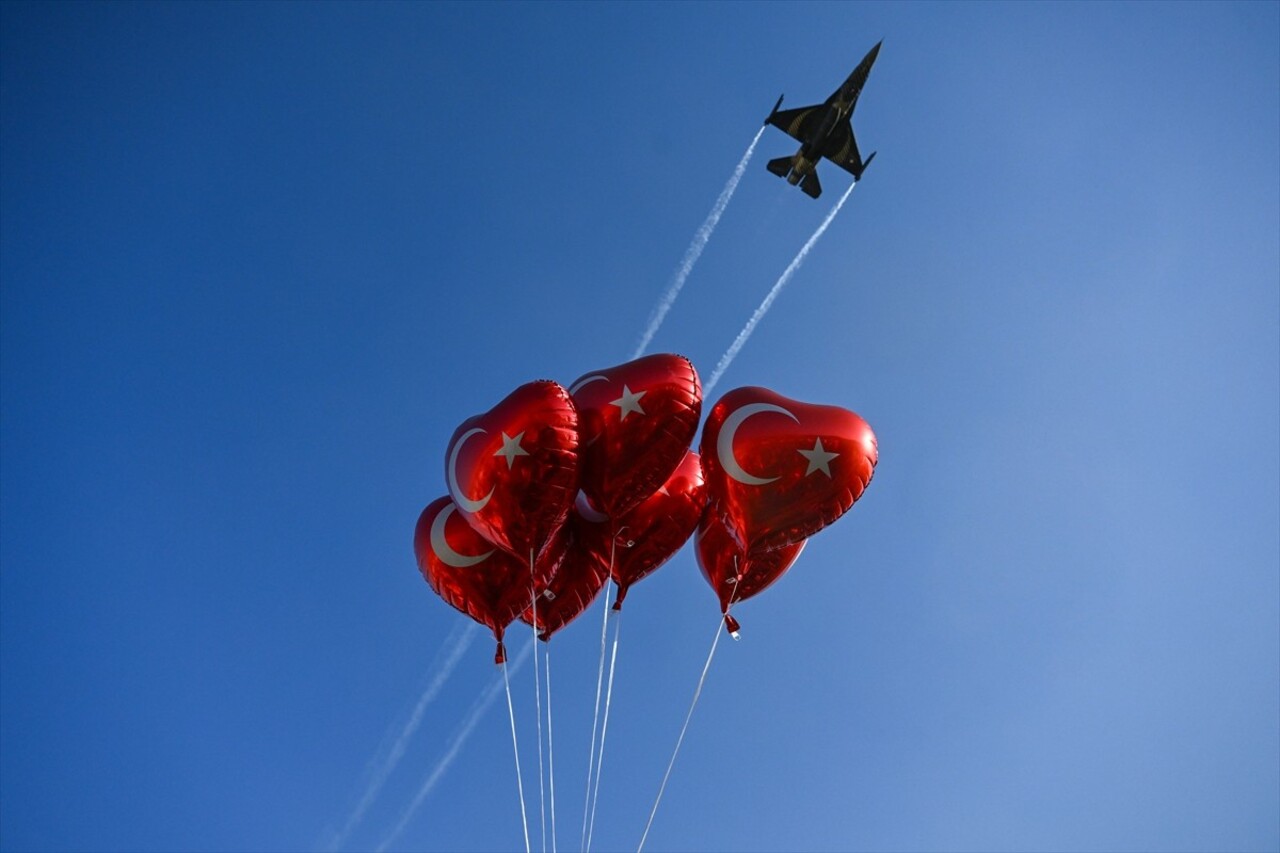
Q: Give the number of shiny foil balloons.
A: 7